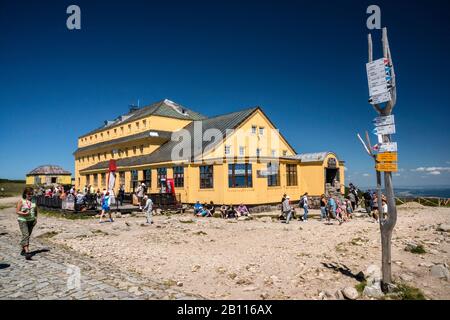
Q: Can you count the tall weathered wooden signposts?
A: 1